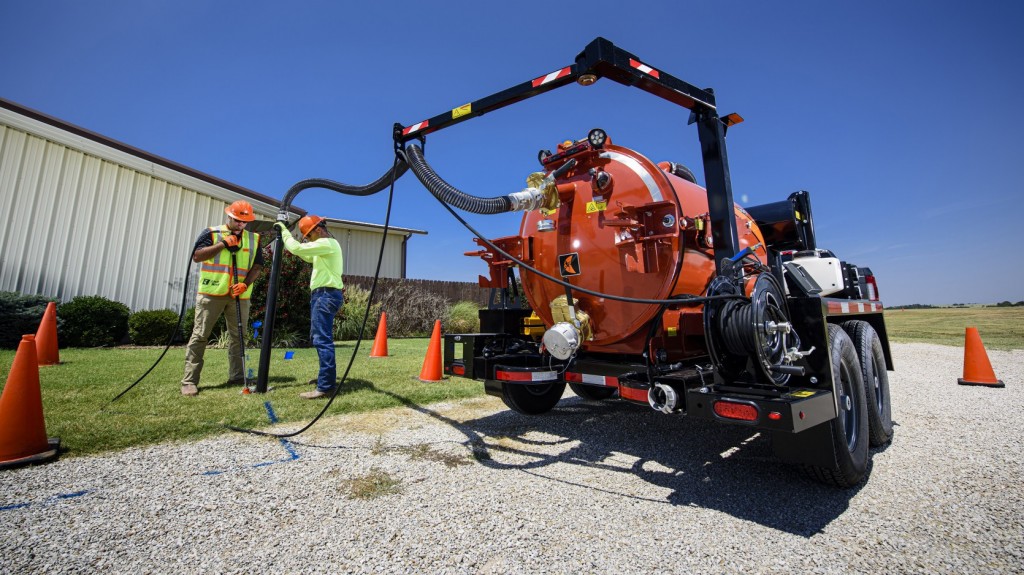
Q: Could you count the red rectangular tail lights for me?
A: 2